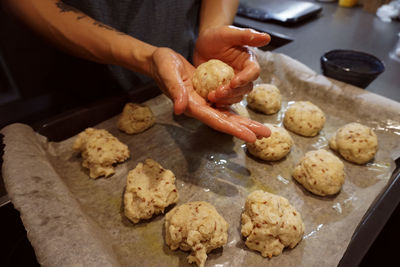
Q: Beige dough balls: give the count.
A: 11